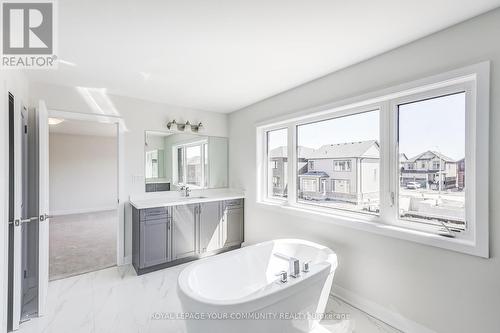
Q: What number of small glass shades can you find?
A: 3